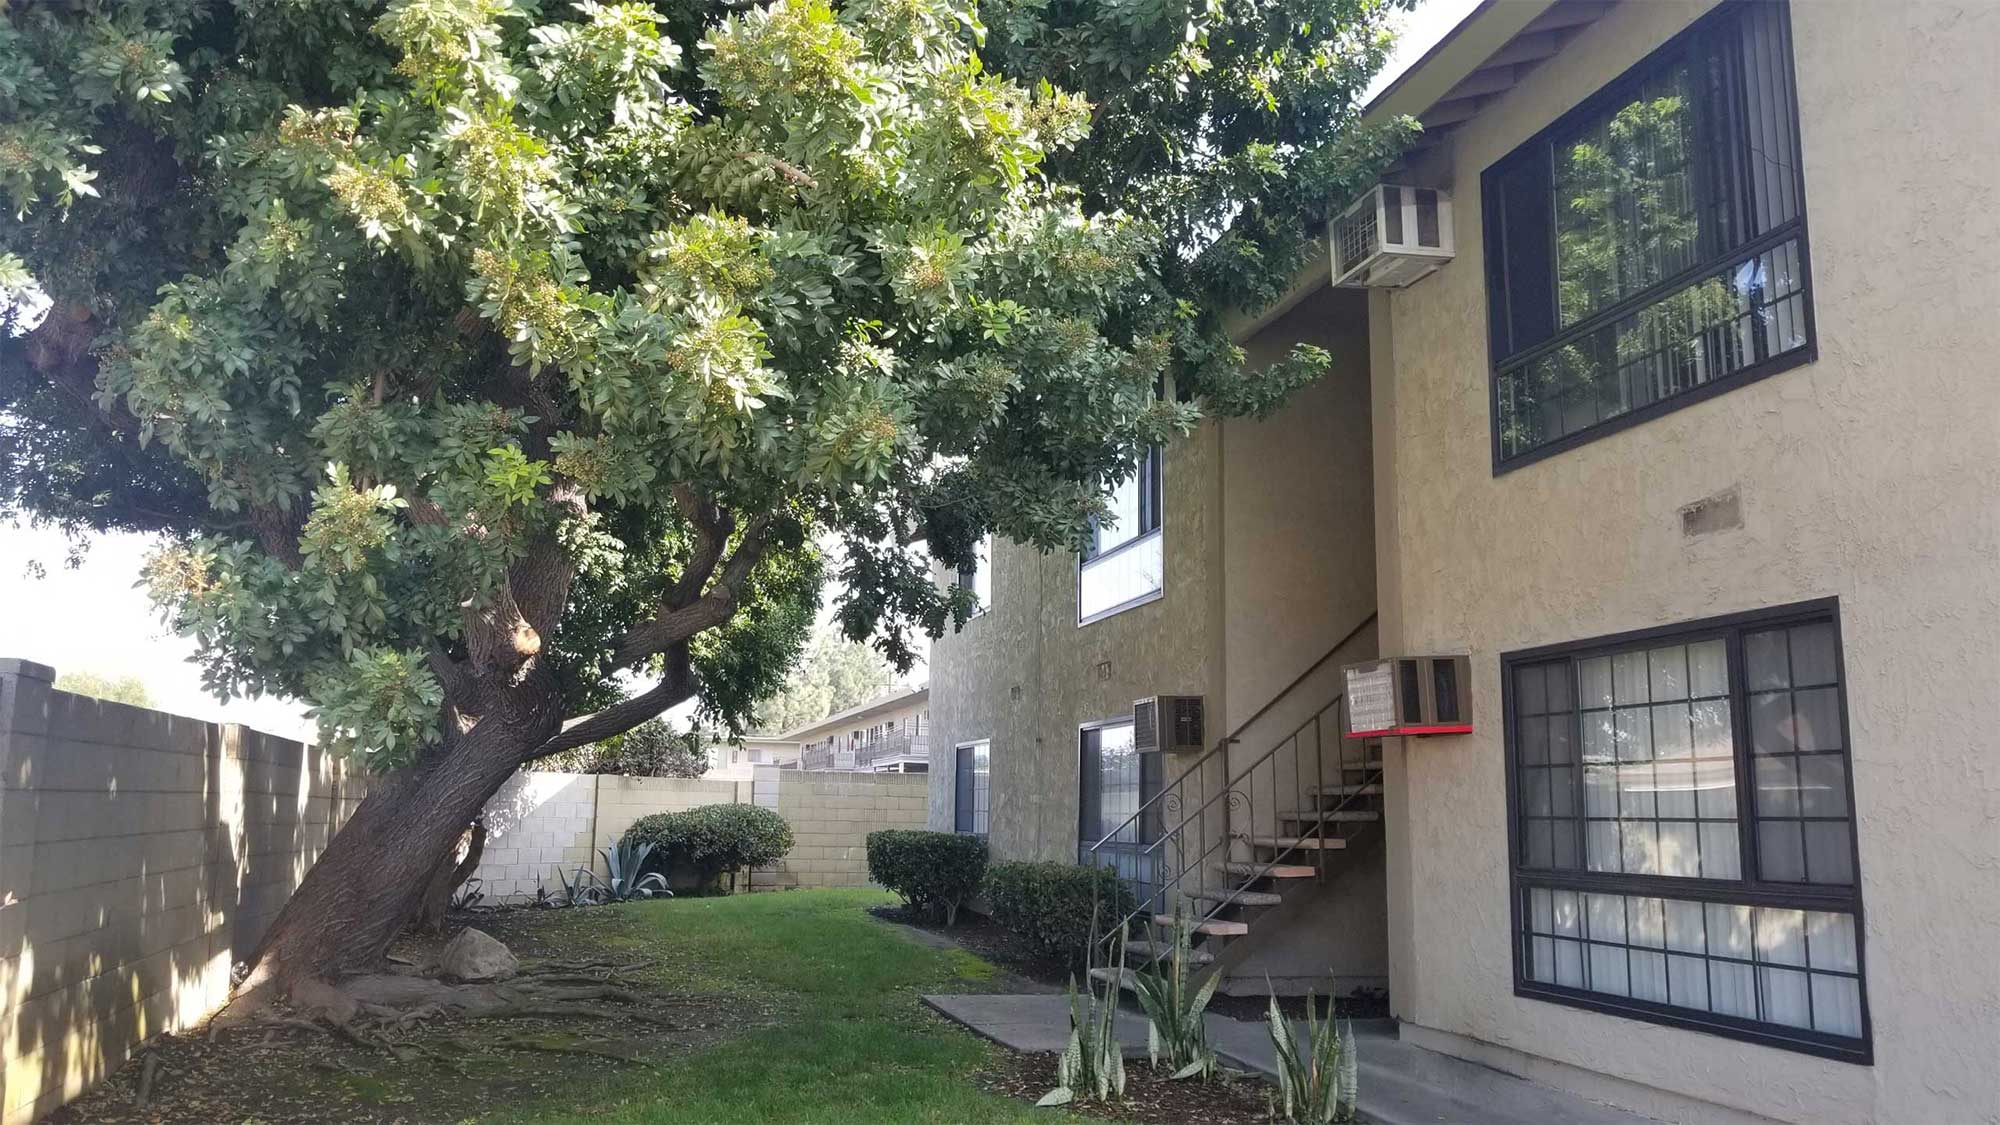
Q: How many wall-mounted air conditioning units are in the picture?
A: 3